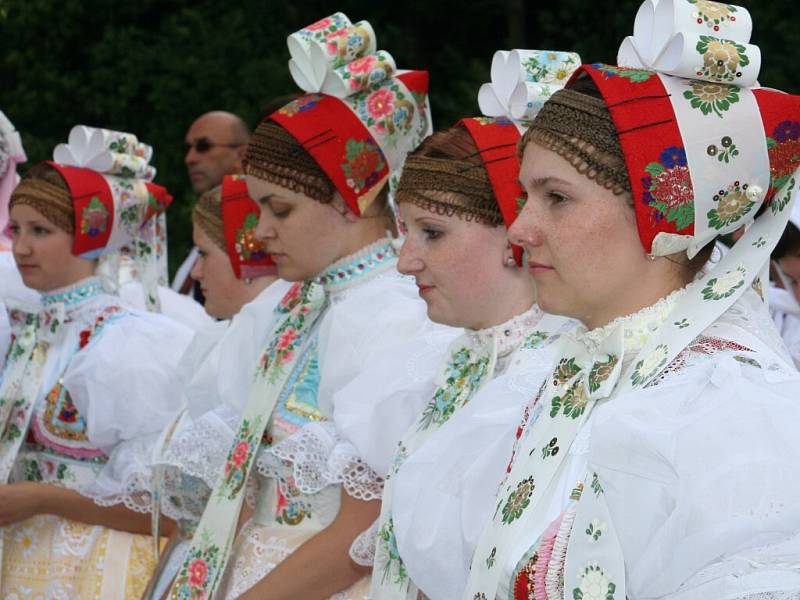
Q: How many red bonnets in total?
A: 5